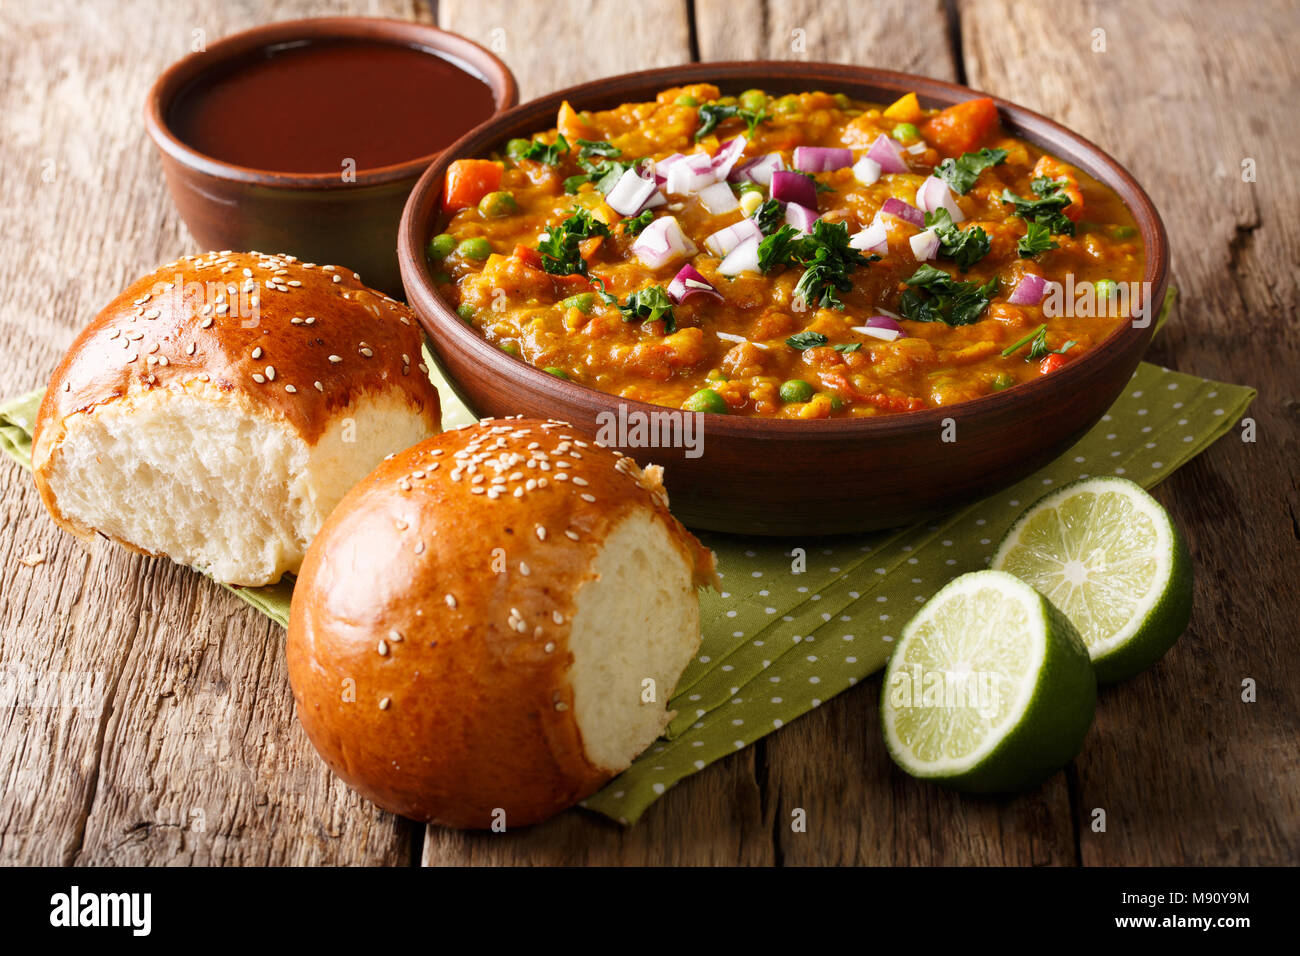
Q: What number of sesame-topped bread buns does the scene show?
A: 2